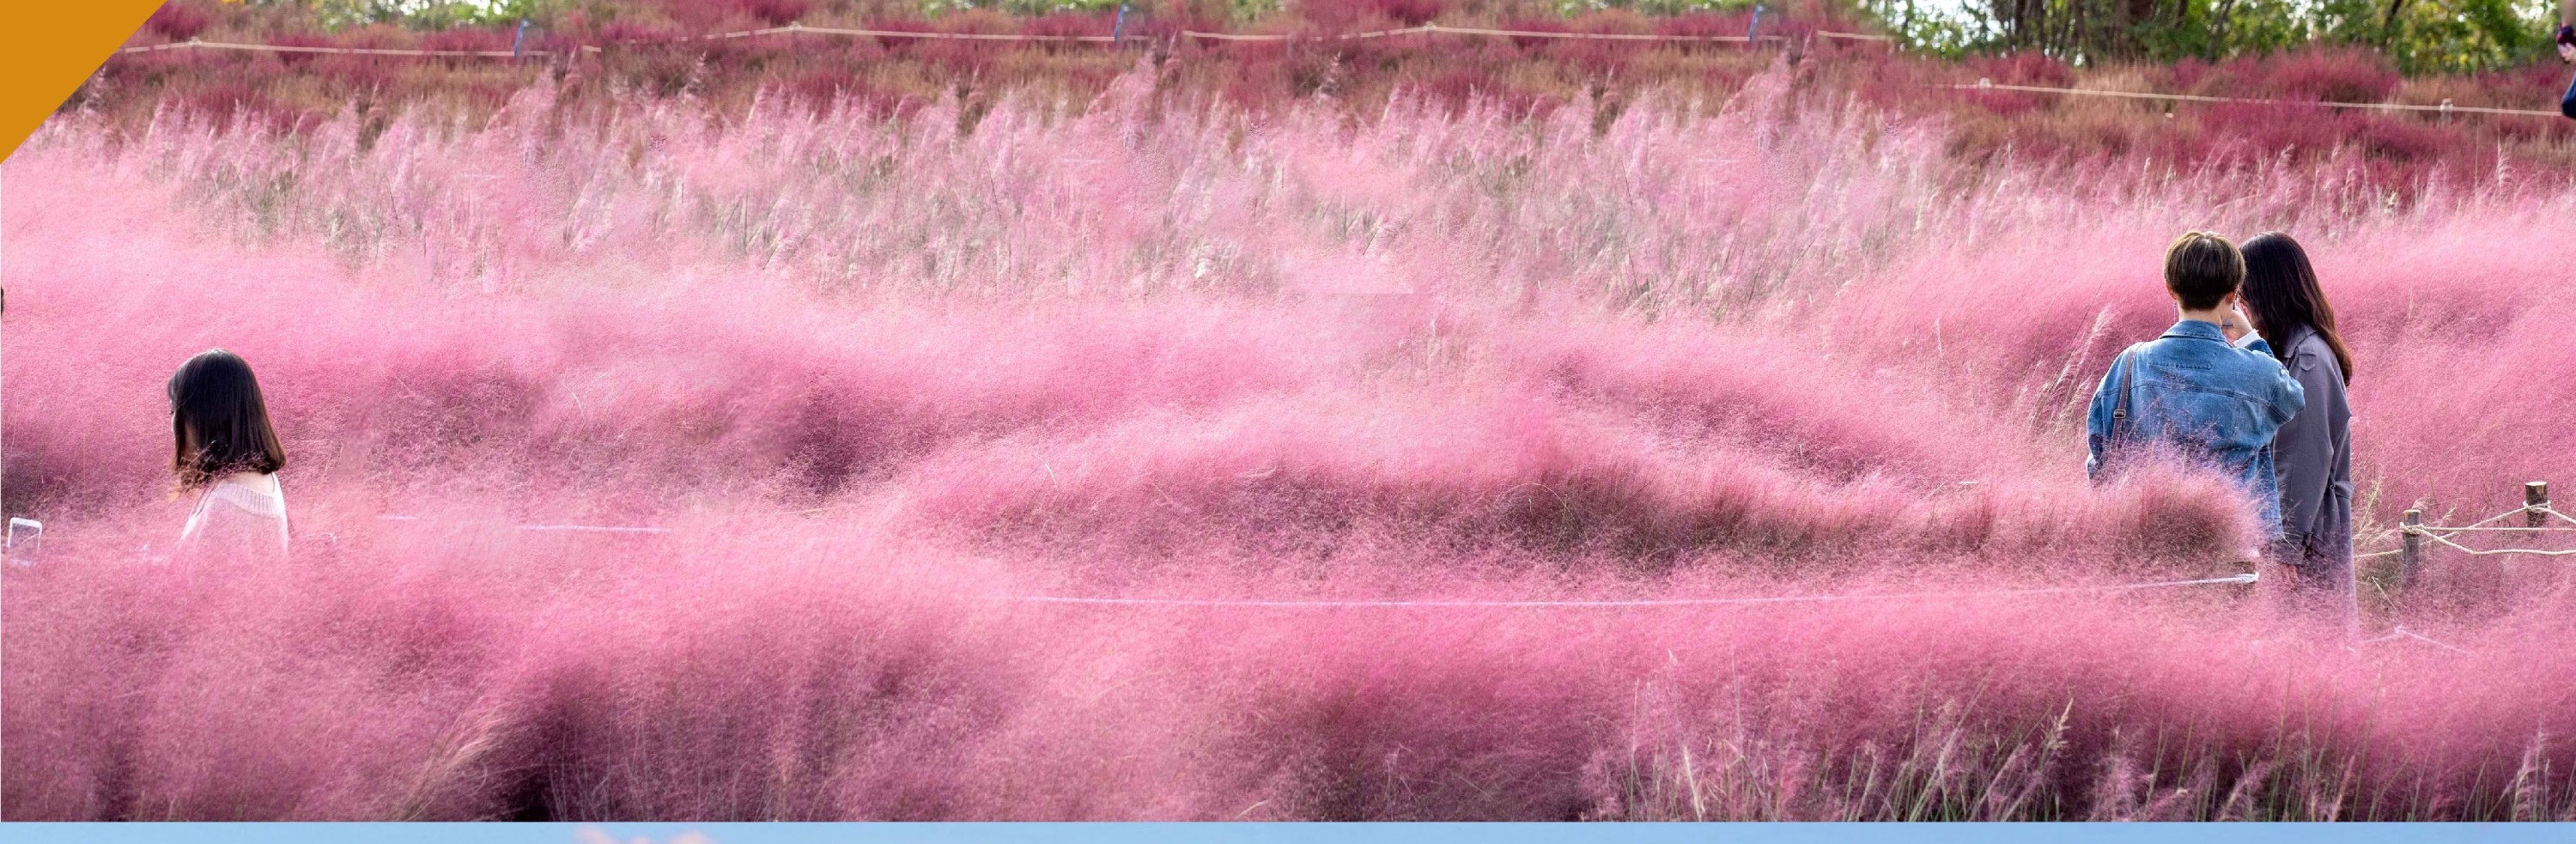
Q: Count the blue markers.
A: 3